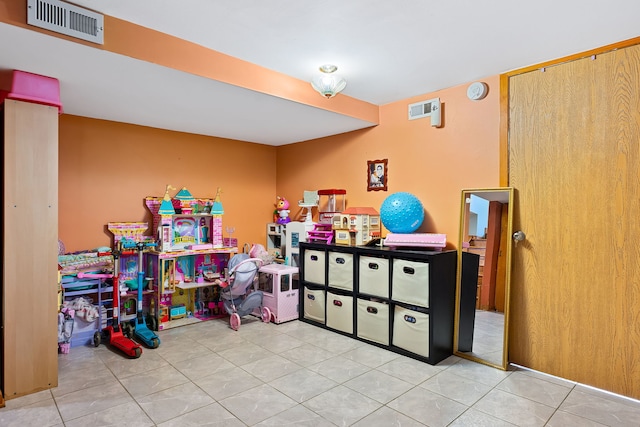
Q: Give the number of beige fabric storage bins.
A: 8